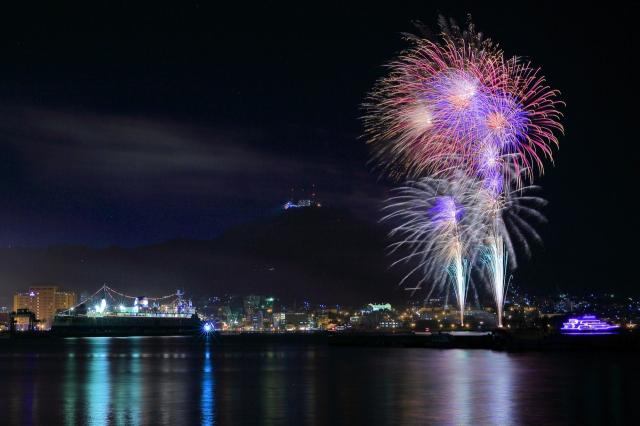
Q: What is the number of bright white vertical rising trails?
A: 2